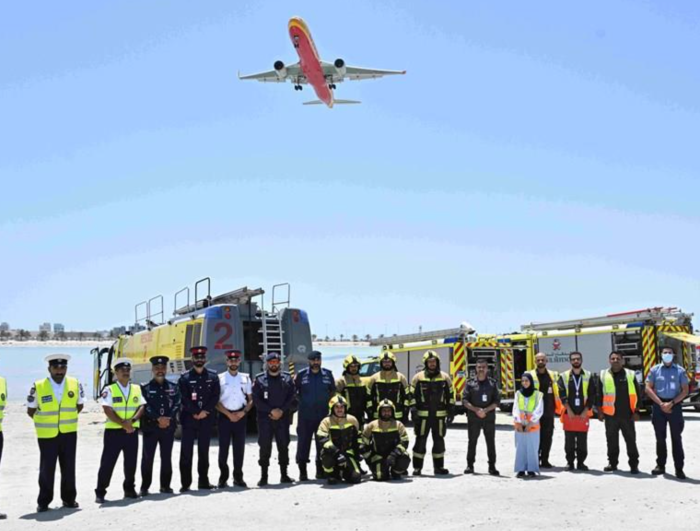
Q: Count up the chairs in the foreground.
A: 0